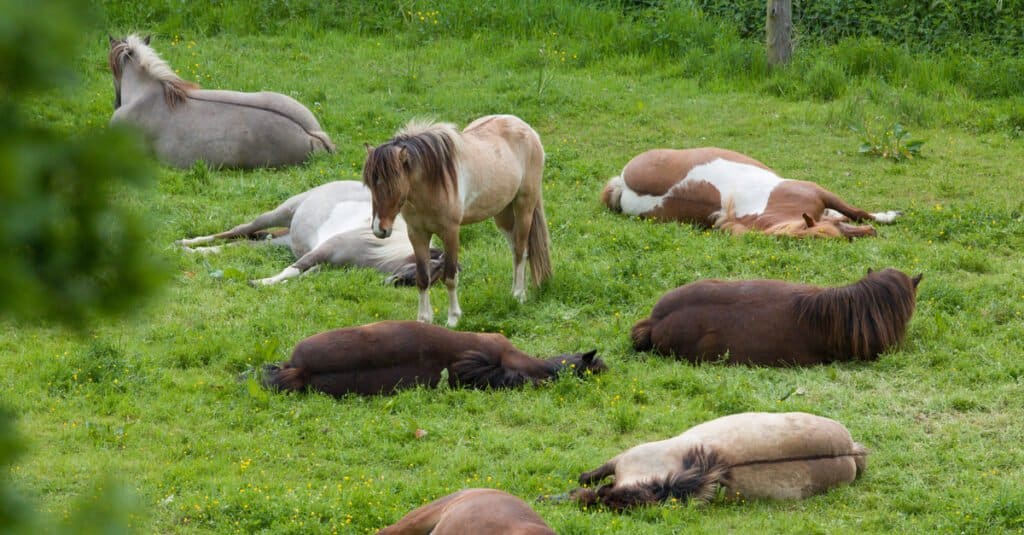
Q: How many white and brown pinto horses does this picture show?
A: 1